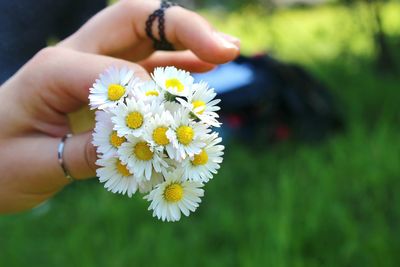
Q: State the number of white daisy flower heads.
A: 12